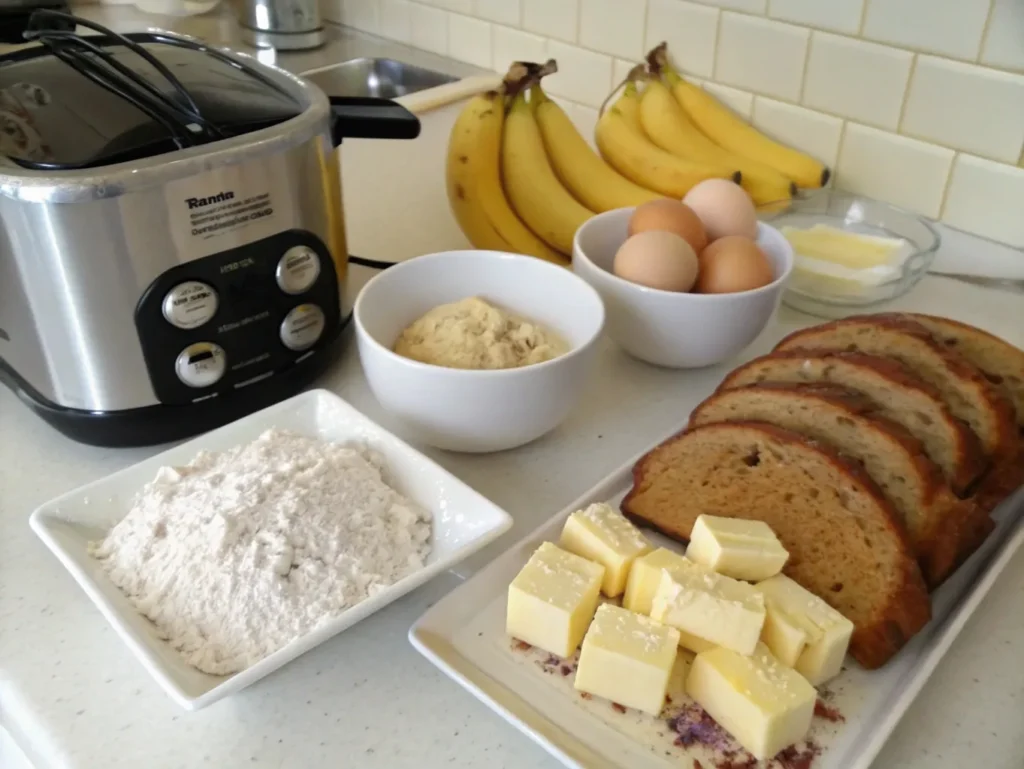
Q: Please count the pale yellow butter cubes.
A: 8